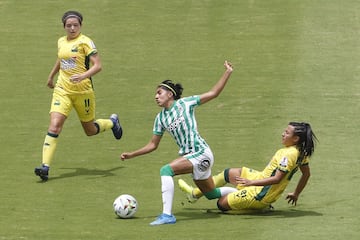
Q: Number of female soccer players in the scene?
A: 3